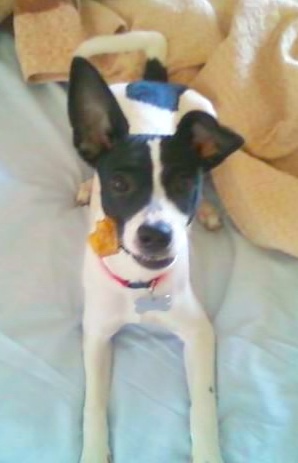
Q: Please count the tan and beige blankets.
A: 1